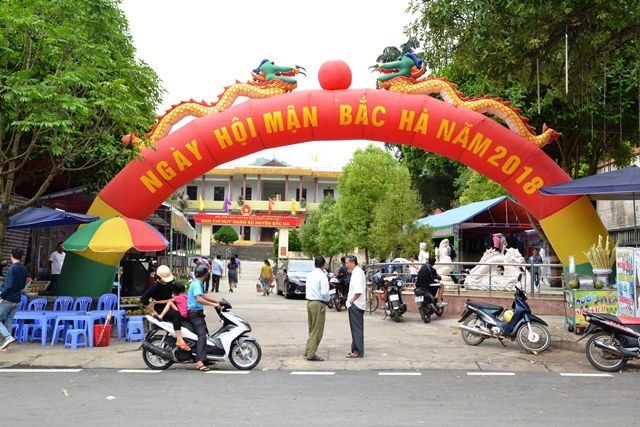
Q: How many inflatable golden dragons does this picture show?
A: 2